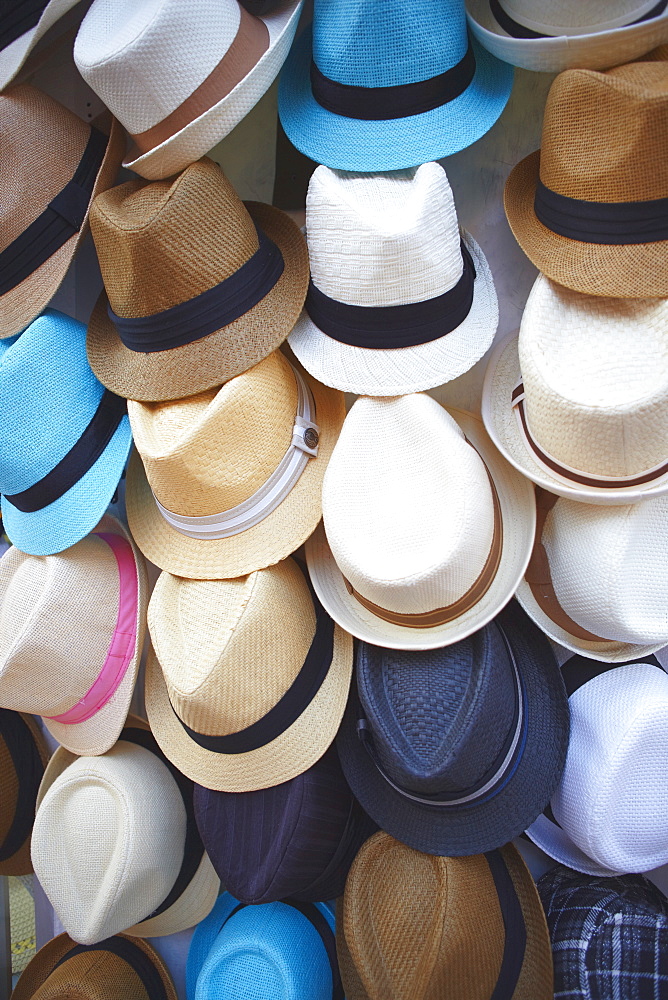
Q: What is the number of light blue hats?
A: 3